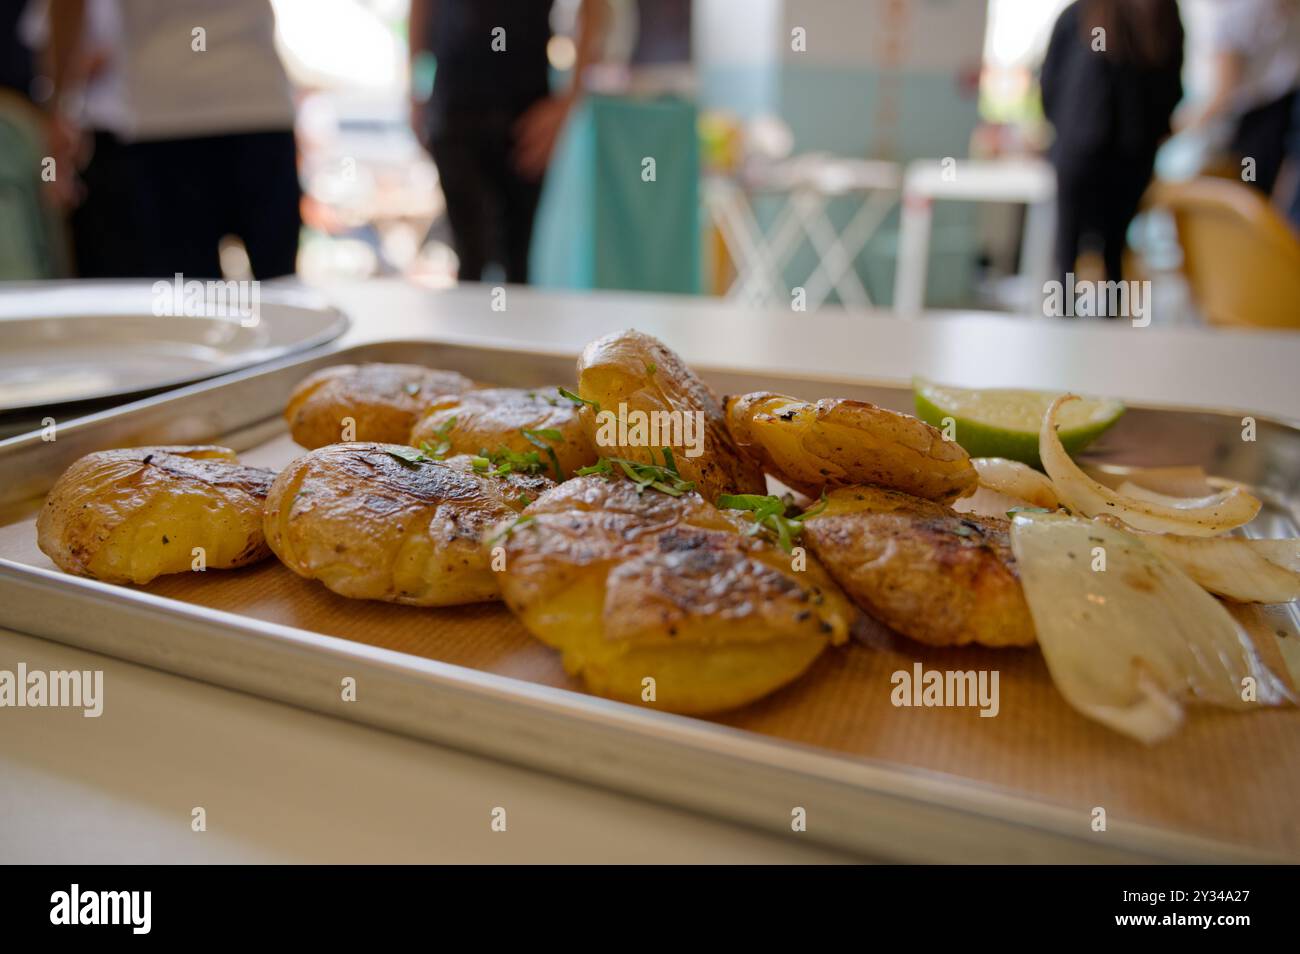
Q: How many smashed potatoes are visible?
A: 8